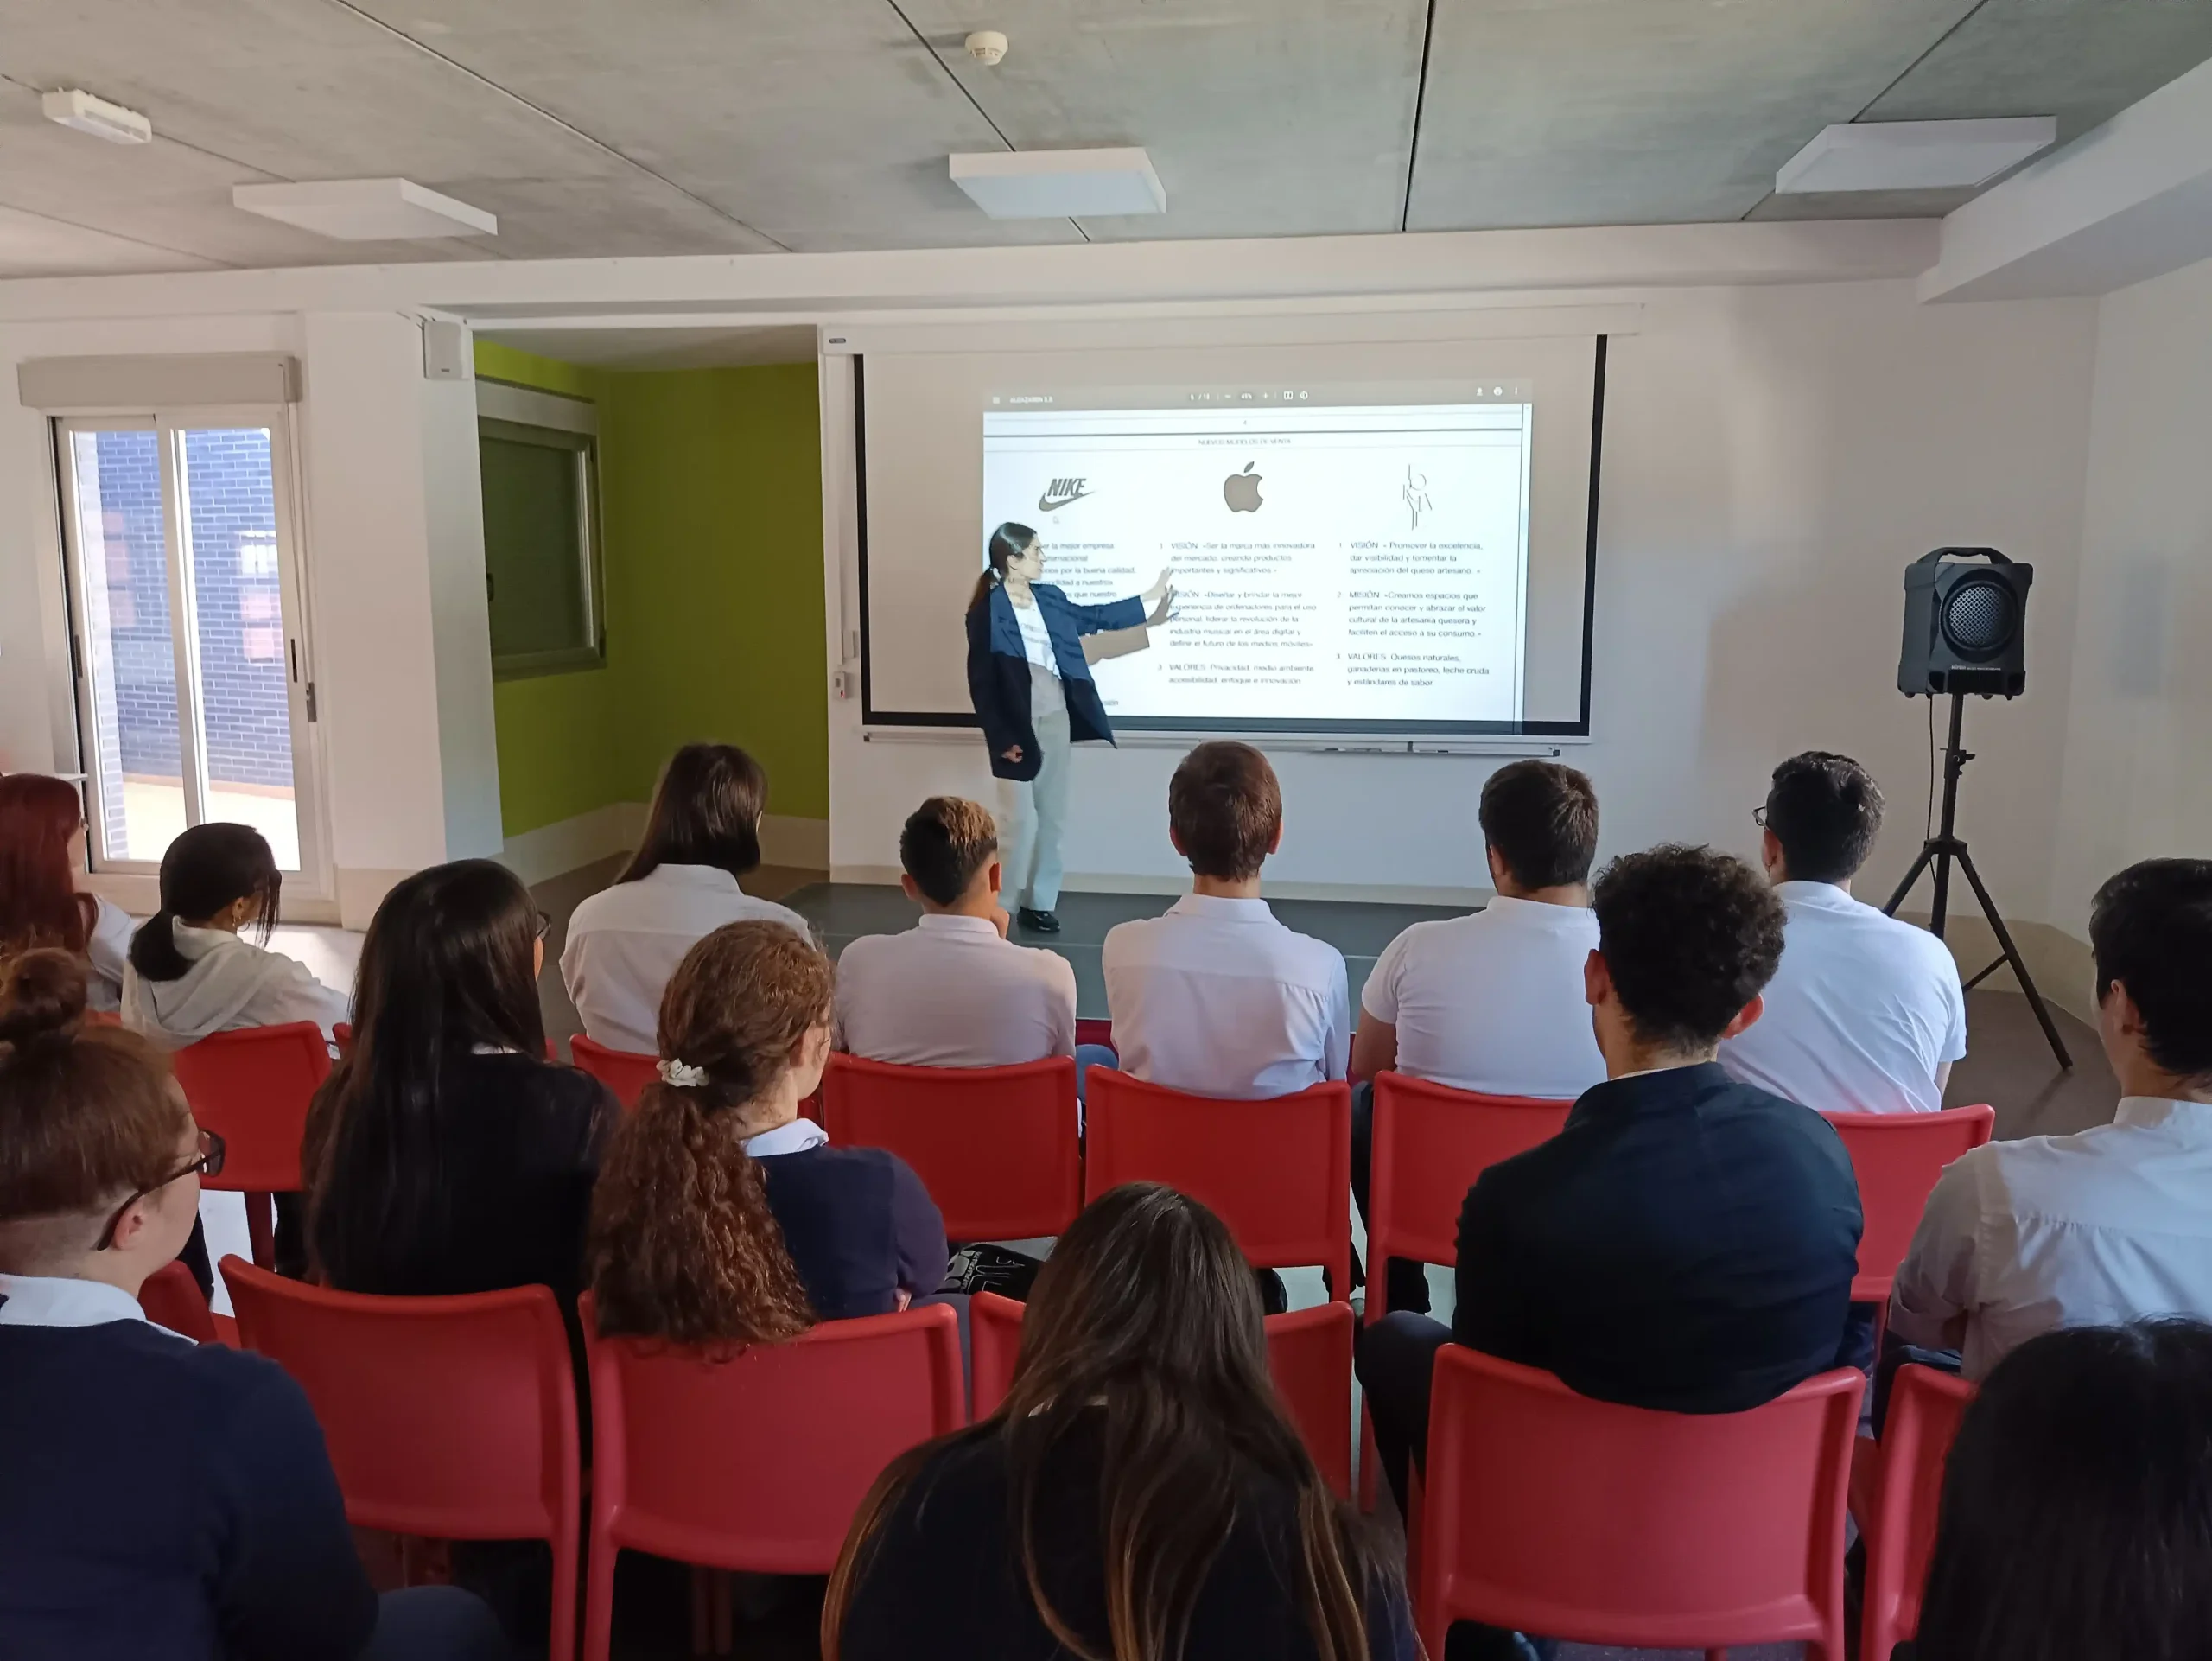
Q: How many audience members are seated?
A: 14